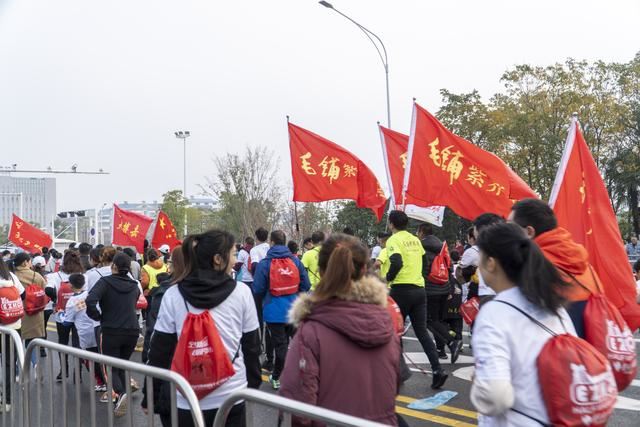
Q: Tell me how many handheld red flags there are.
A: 7